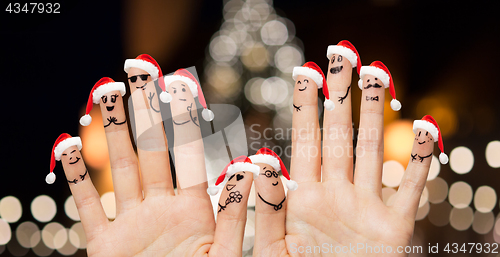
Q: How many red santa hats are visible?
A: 10